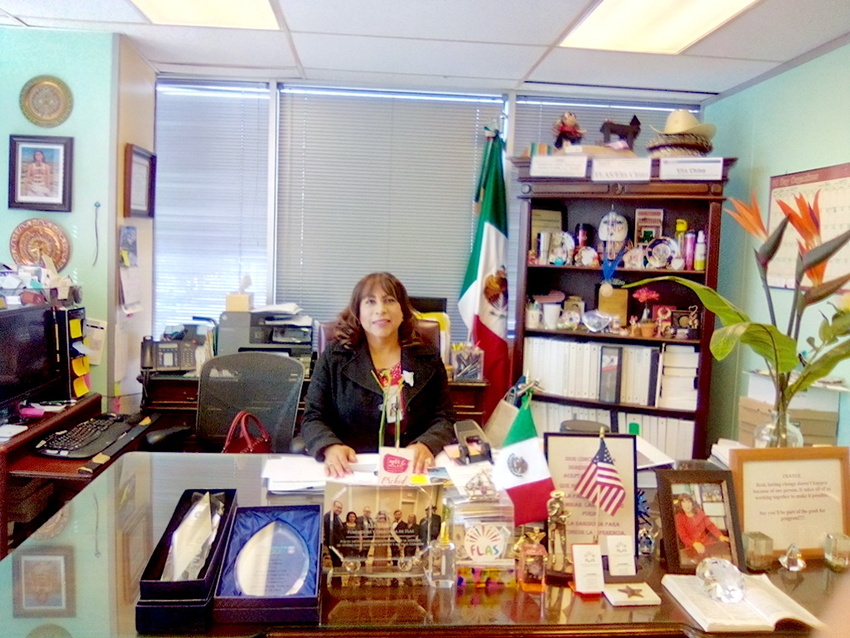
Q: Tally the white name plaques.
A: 3